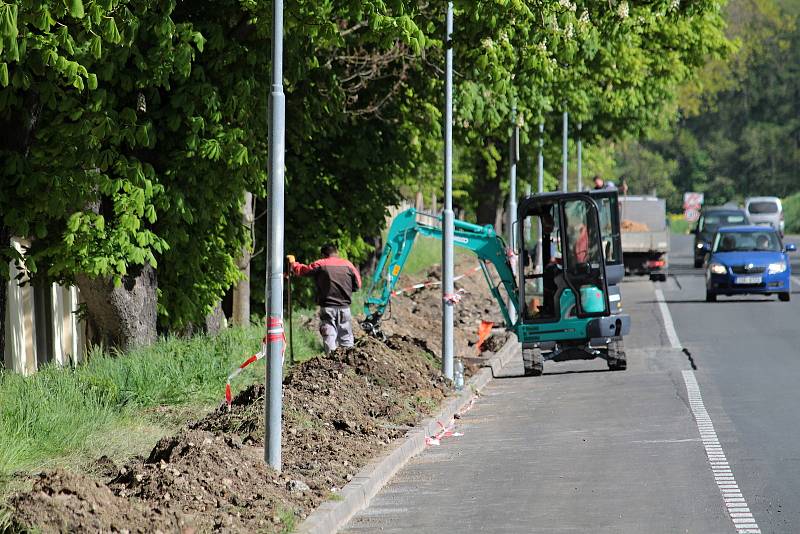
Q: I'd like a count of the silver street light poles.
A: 6